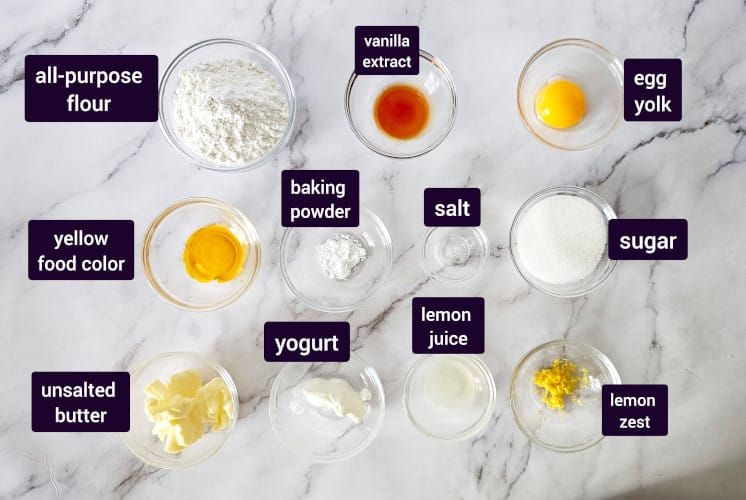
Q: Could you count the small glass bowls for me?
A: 11